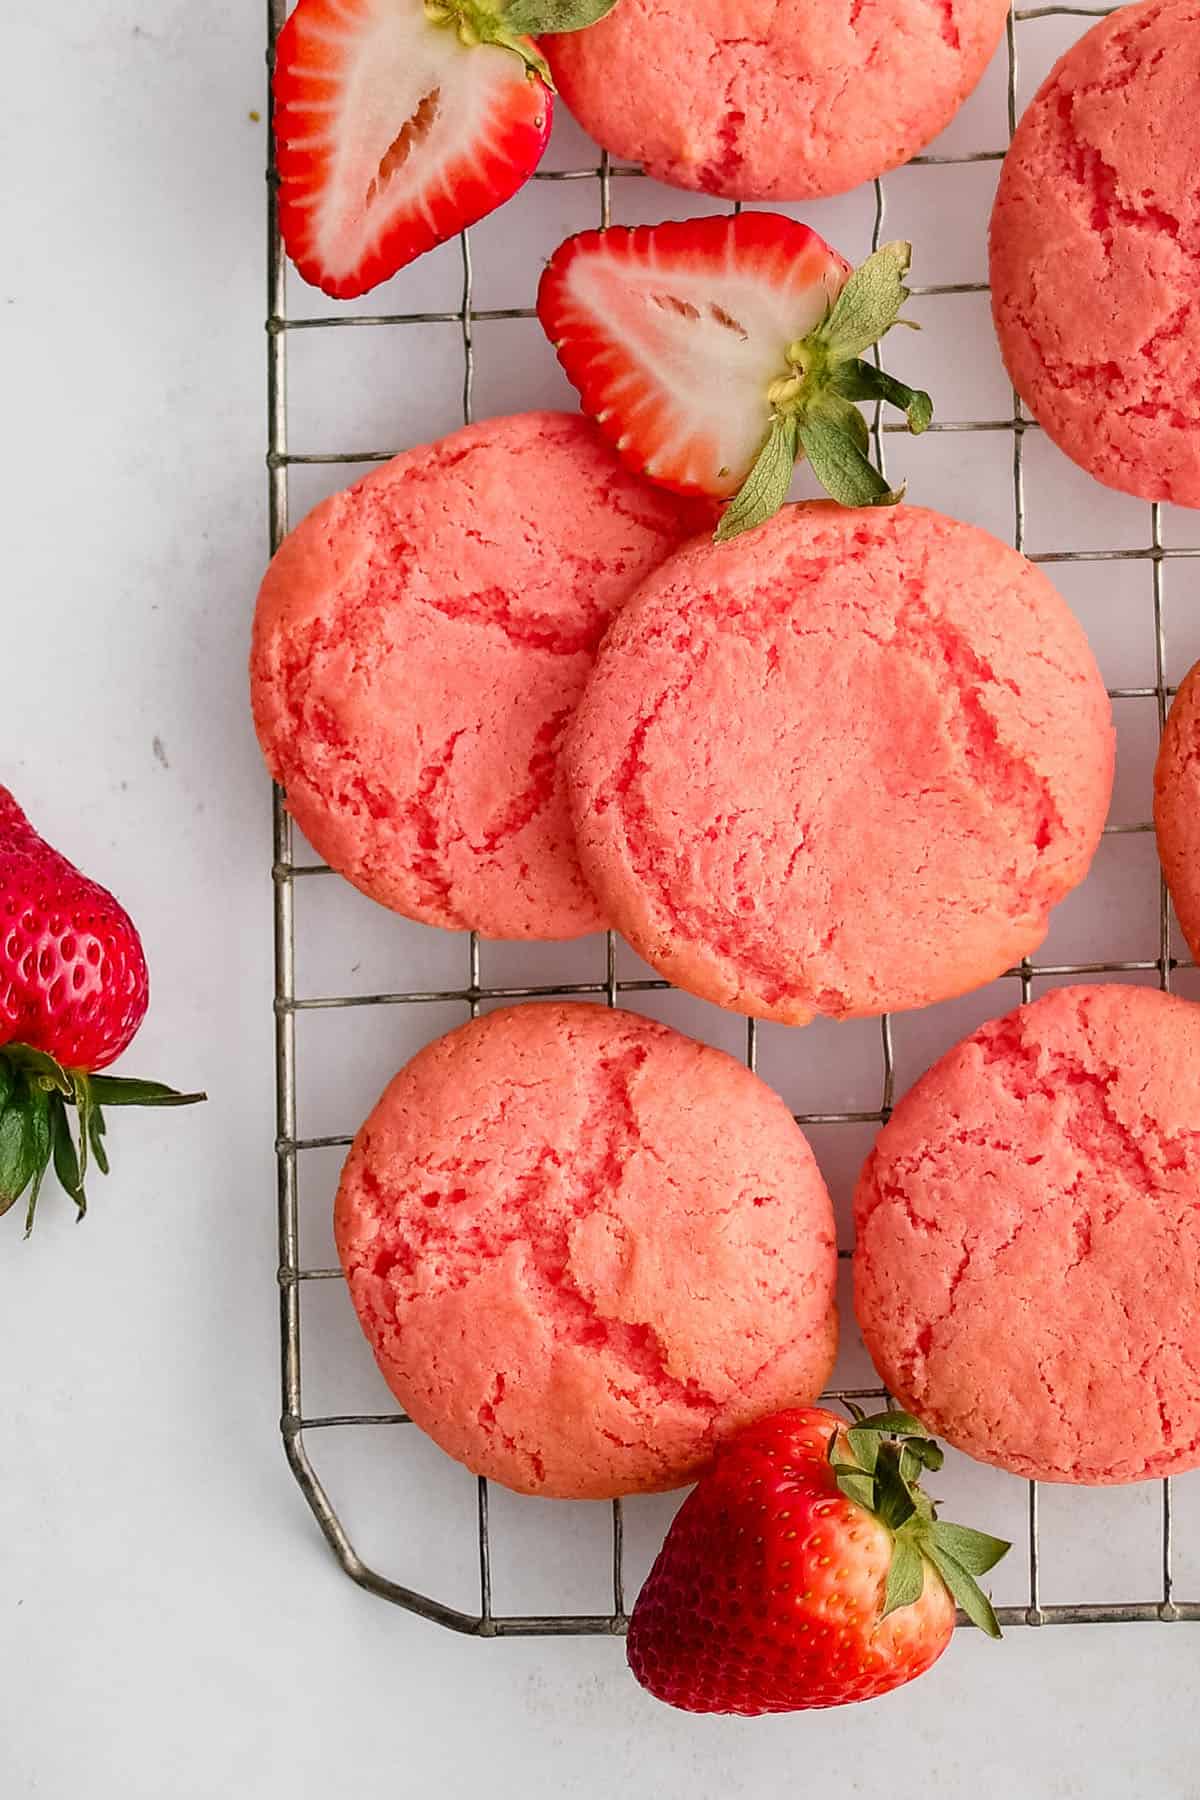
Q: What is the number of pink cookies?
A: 7